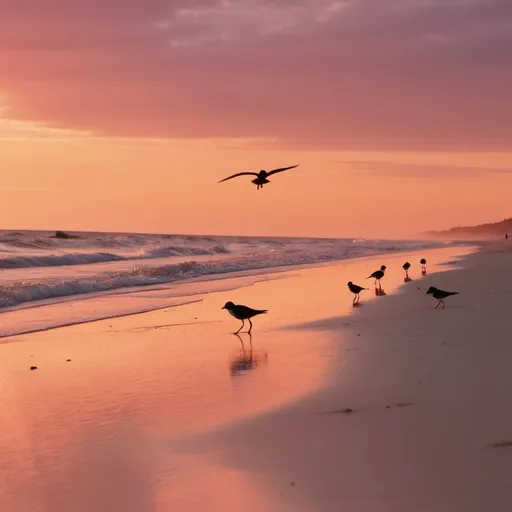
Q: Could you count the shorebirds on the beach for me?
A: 6